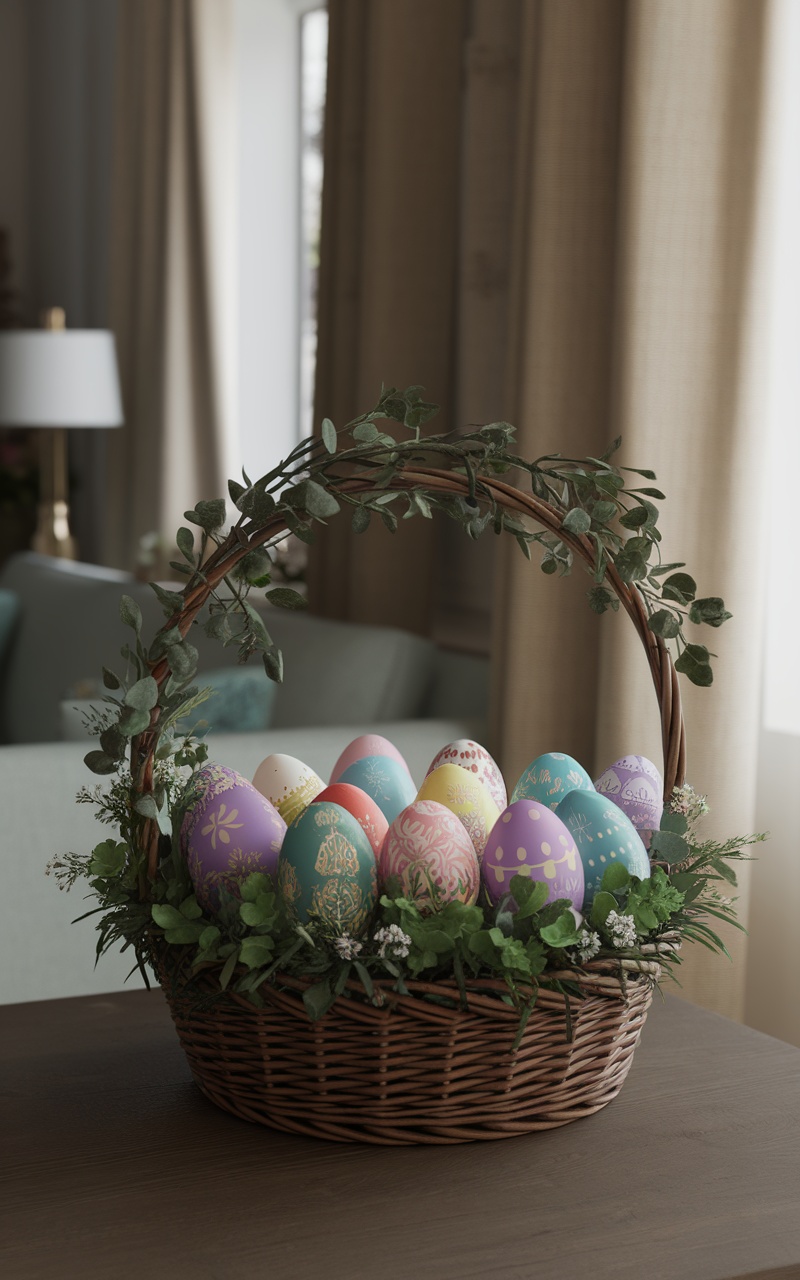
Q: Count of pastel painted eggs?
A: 13